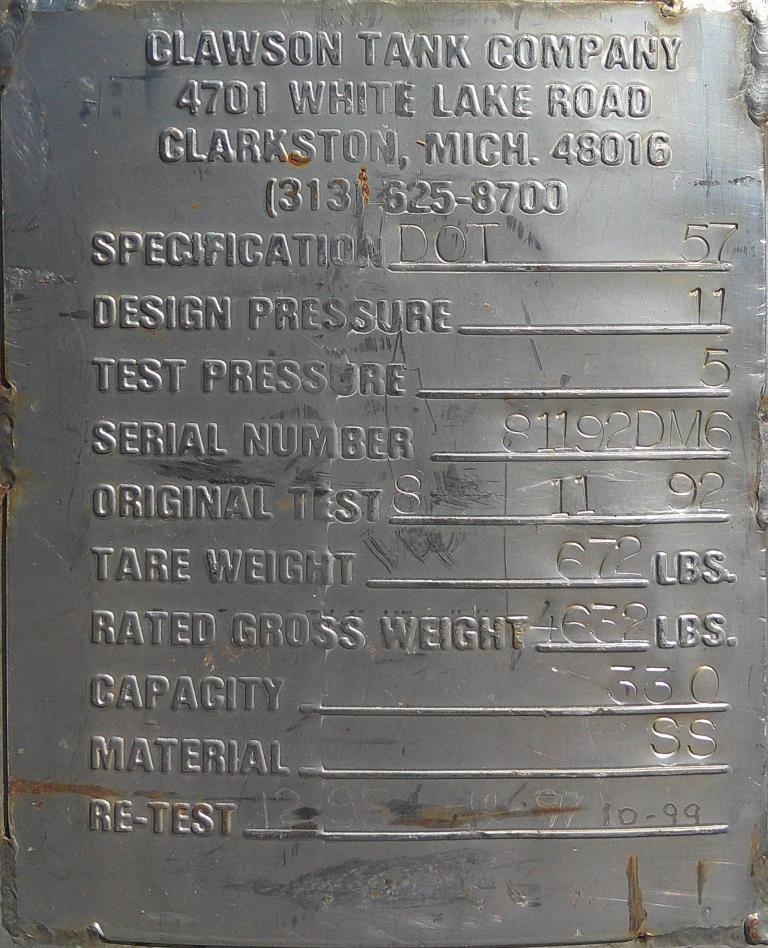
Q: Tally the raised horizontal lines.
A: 10